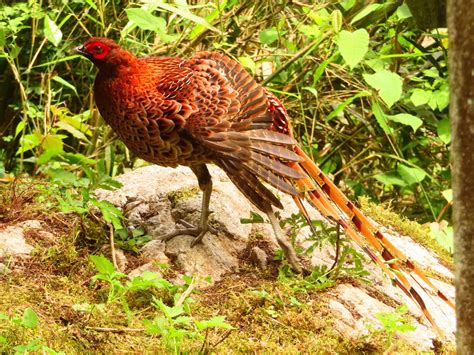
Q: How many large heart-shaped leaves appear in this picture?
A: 2